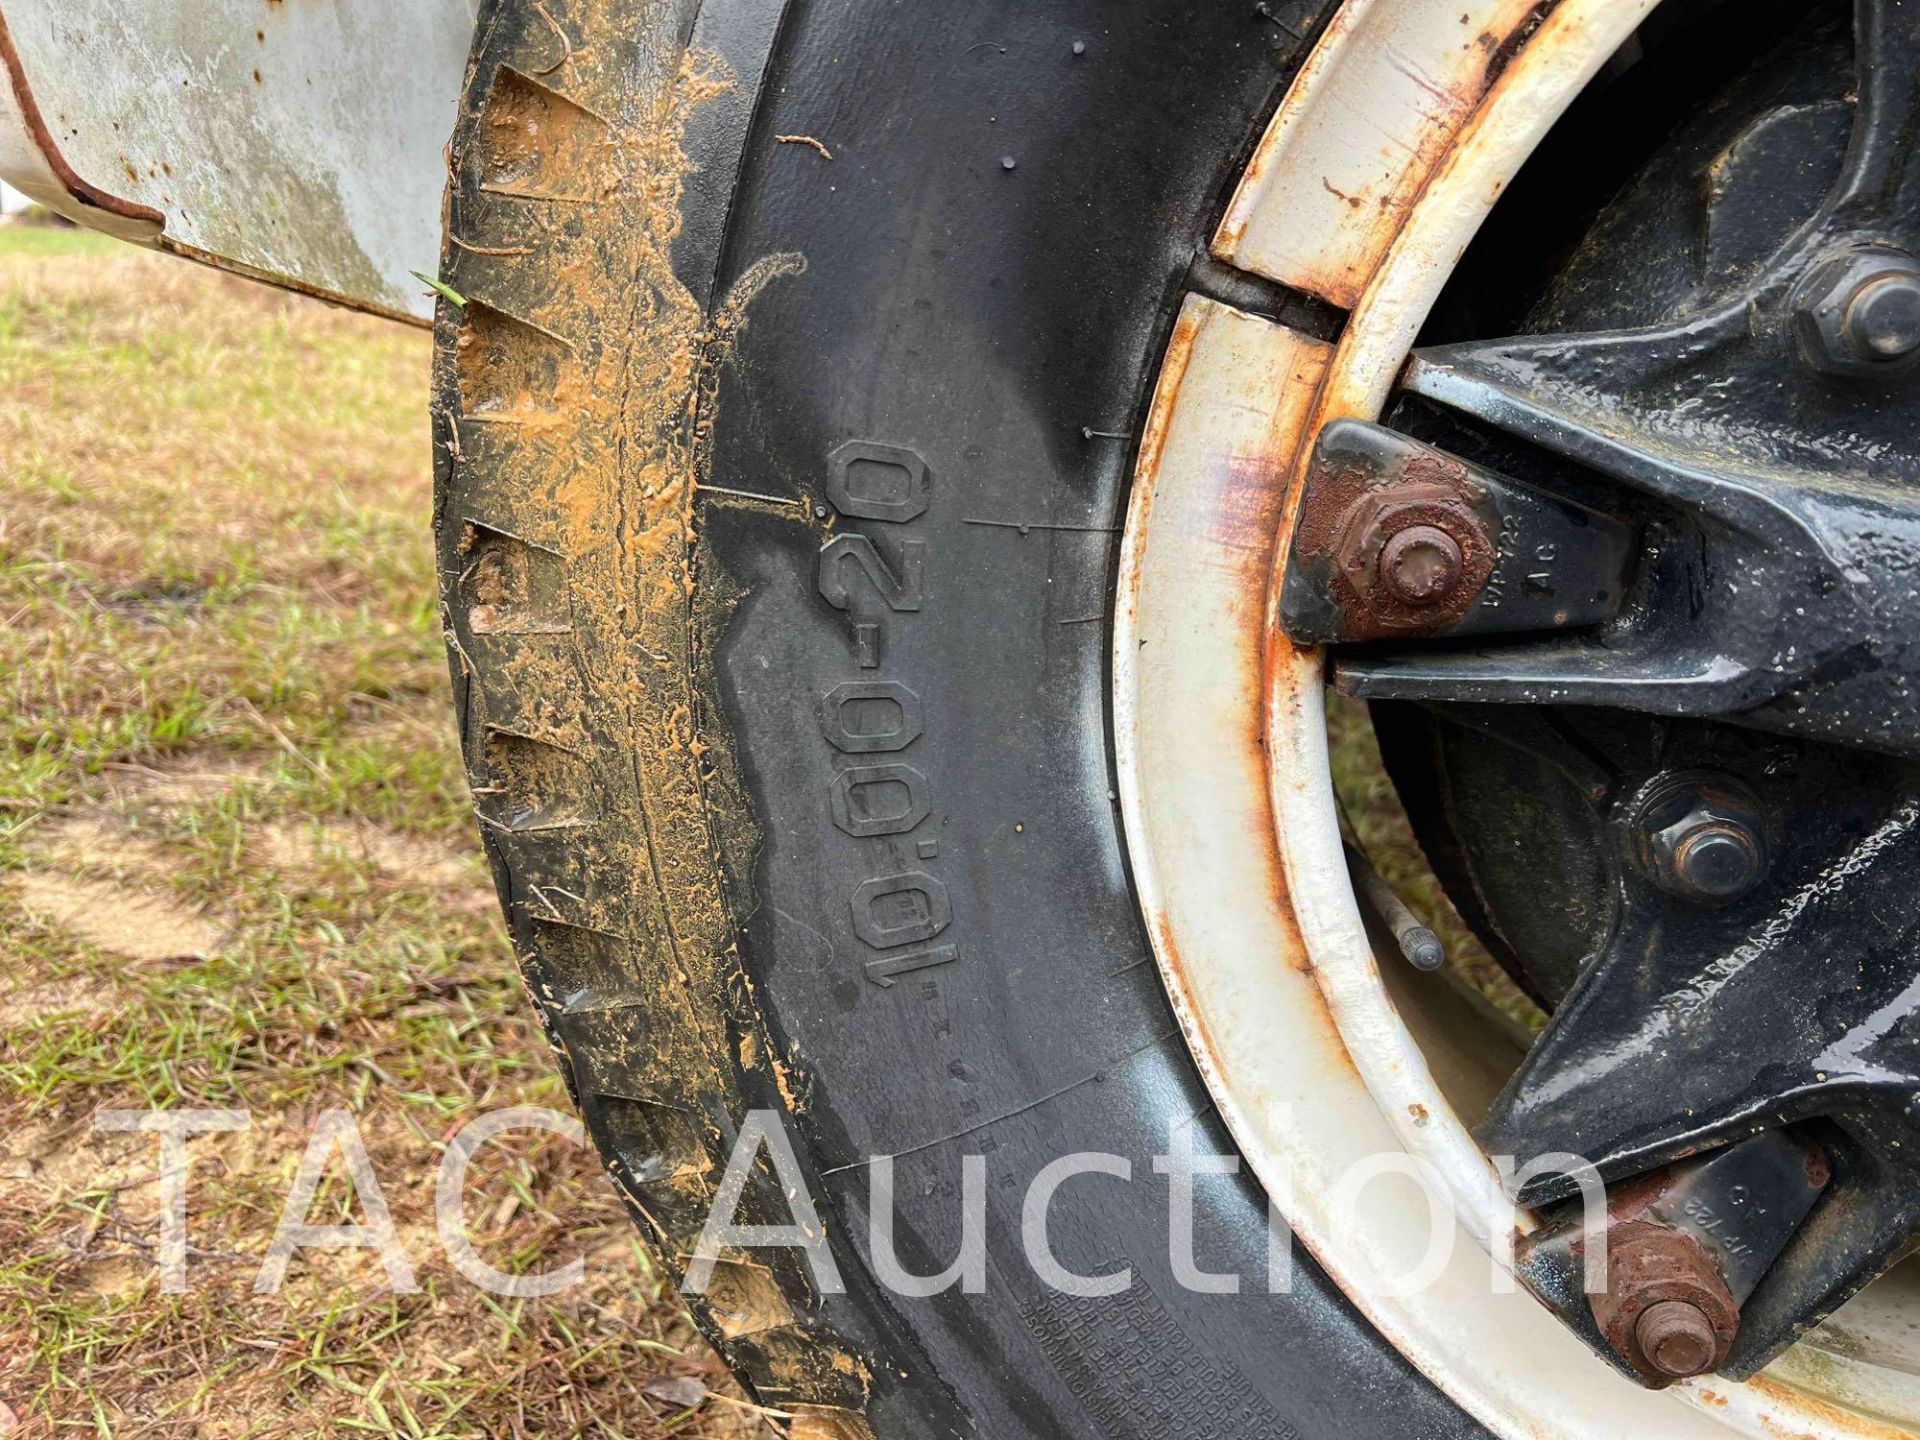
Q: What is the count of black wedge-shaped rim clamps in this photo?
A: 2